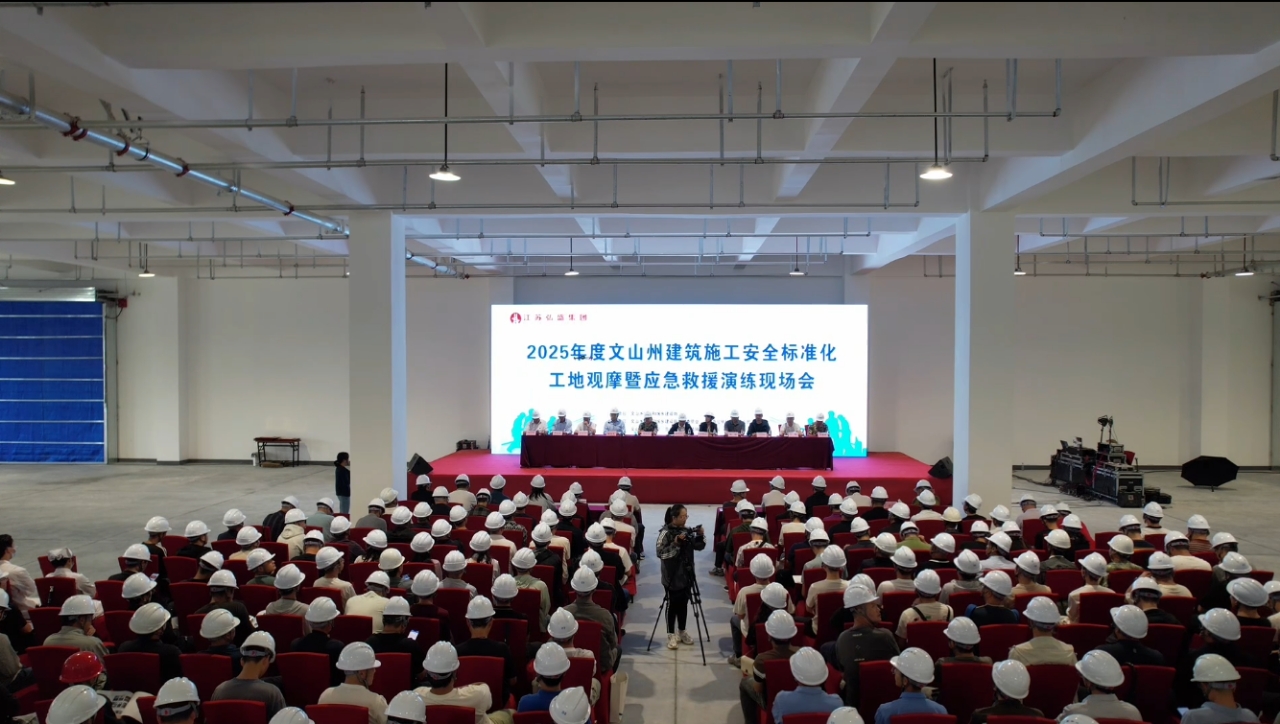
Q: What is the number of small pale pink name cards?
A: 11